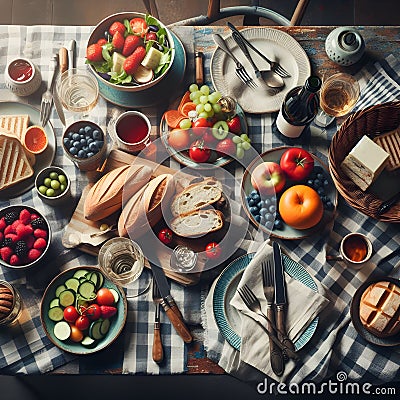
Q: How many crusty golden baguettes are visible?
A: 2